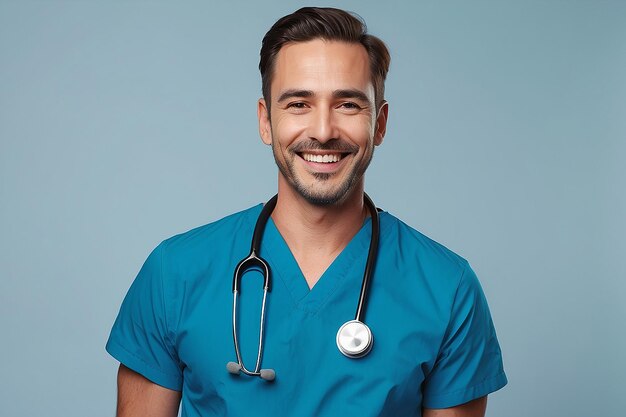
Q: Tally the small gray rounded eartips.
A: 2